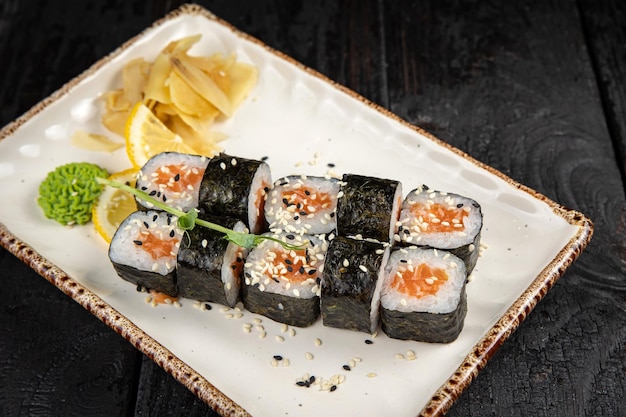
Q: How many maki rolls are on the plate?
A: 10